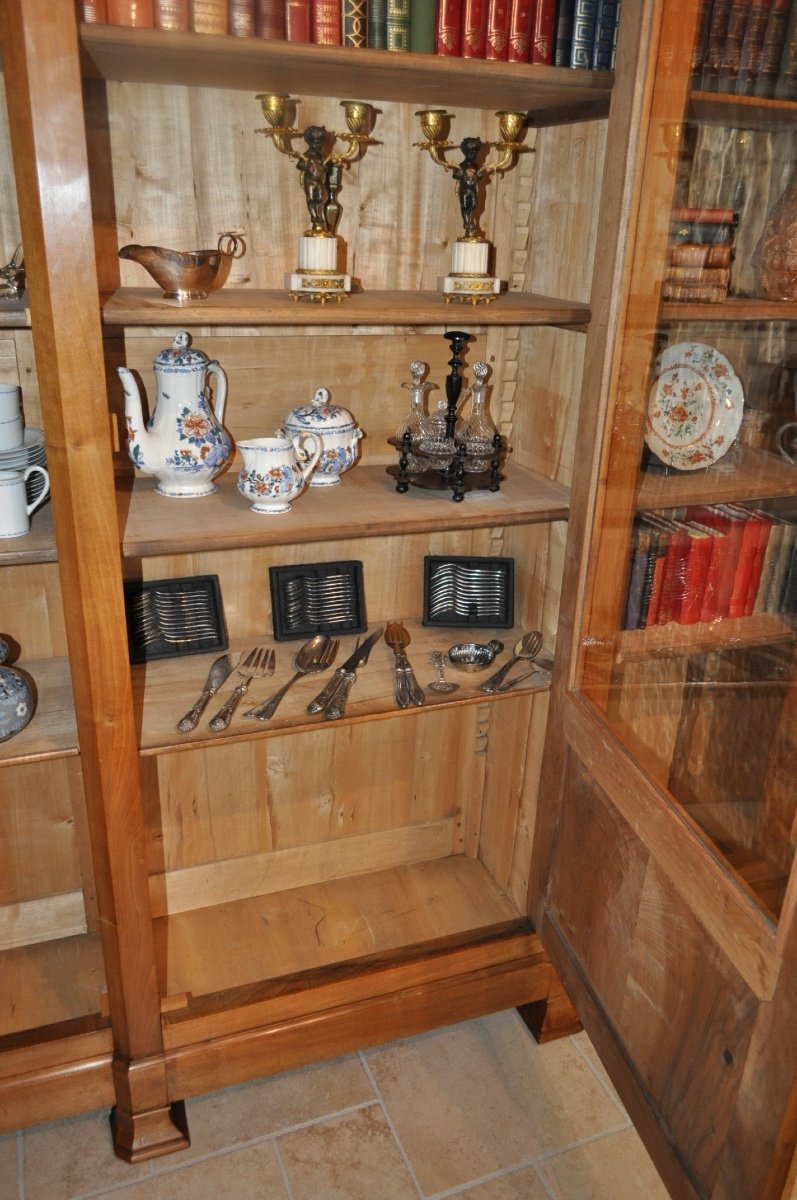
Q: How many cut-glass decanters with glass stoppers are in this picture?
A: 2